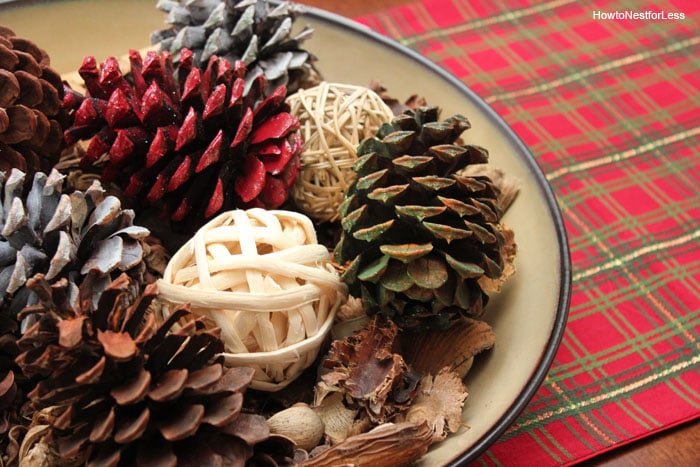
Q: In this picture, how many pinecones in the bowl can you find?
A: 6